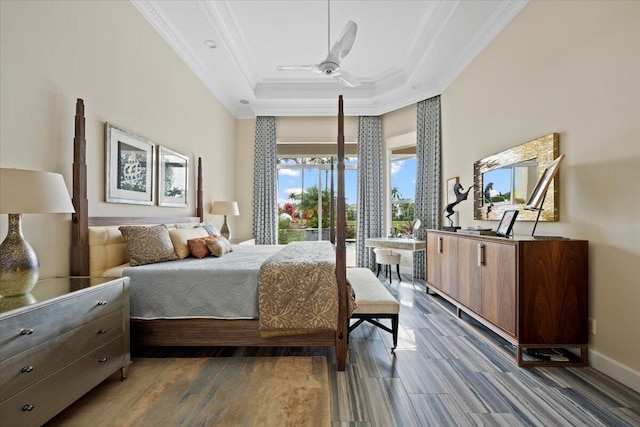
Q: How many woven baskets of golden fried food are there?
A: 0